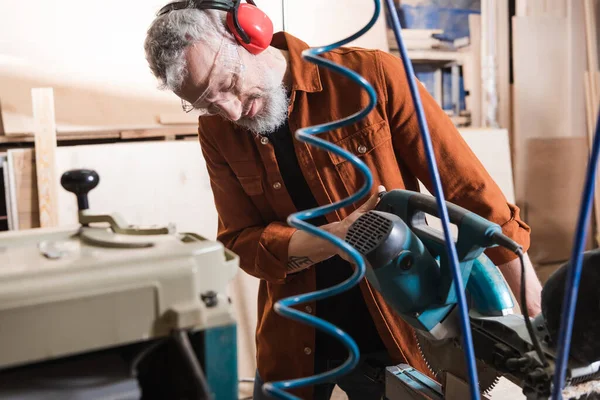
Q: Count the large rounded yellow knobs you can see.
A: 0